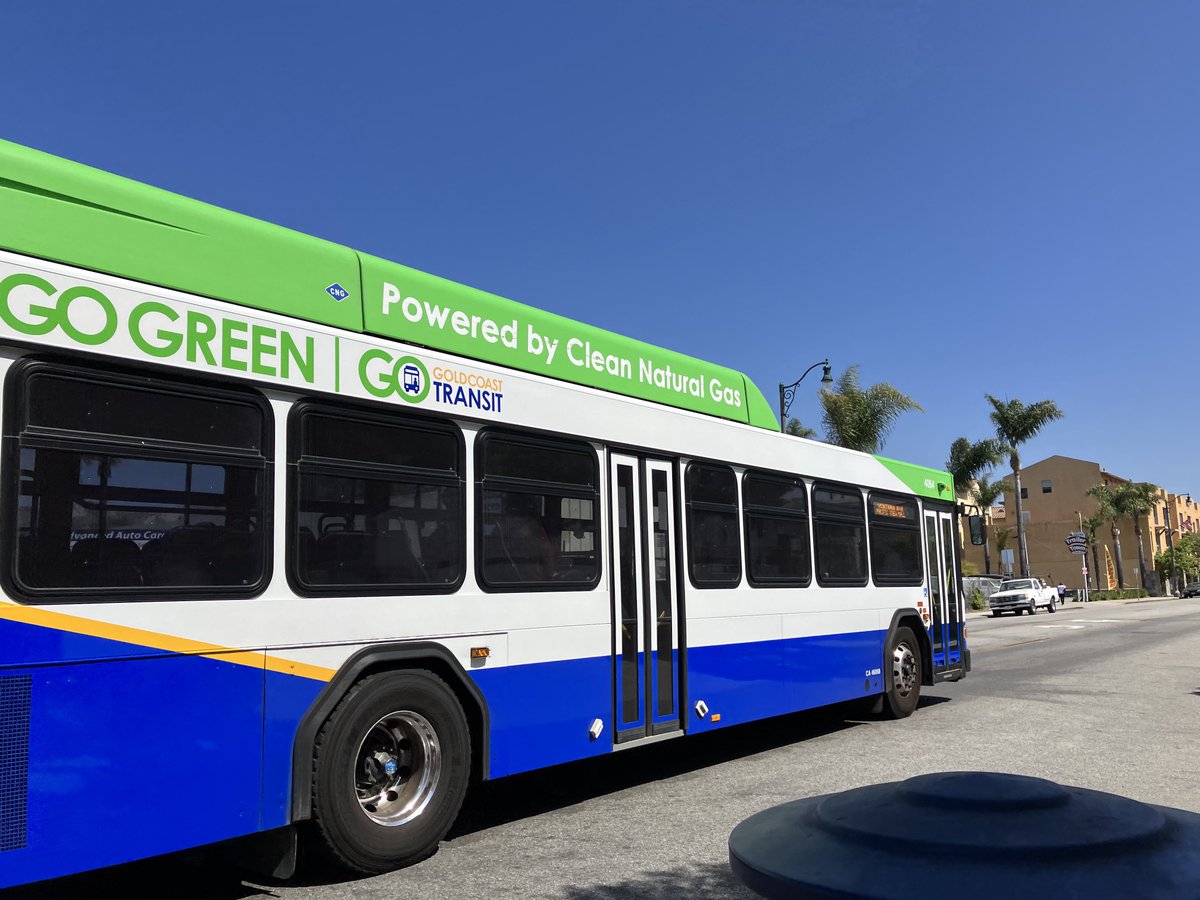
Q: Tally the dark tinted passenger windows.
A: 7